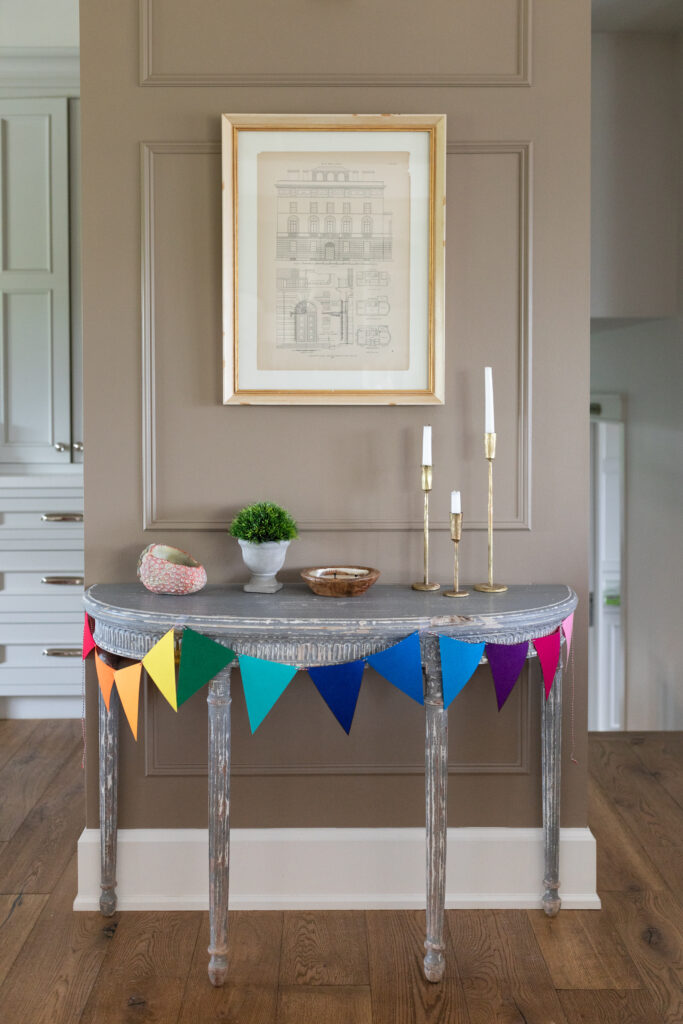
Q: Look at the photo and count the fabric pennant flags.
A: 12